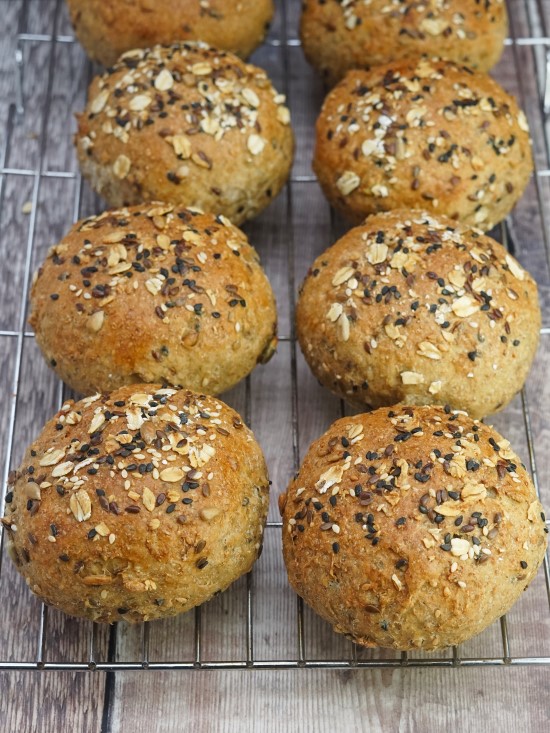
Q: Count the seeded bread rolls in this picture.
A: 8